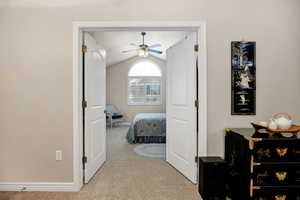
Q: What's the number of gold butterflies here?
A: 3